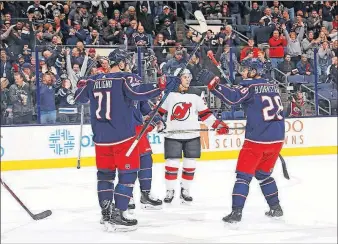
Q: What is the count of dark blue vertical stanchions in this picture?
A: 4